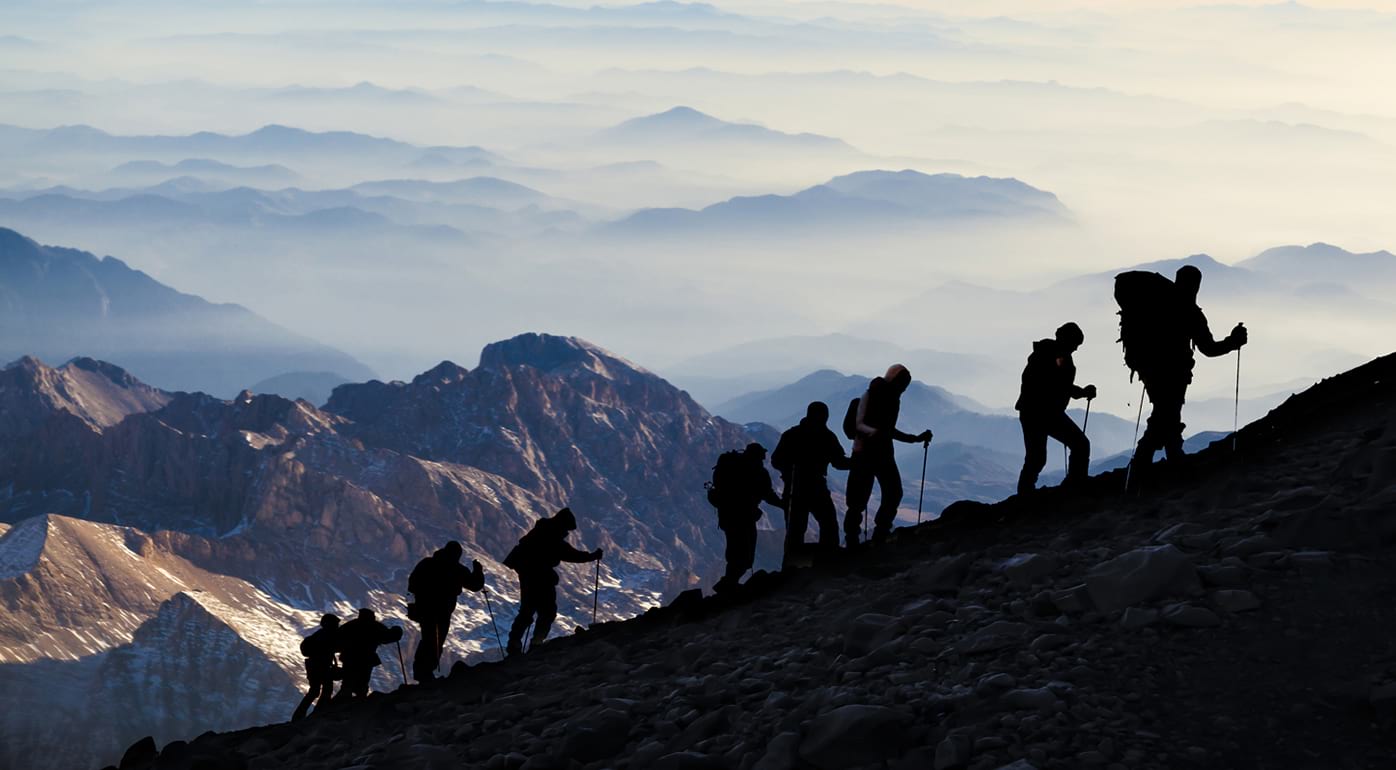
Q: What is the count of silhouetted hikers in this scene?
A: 9